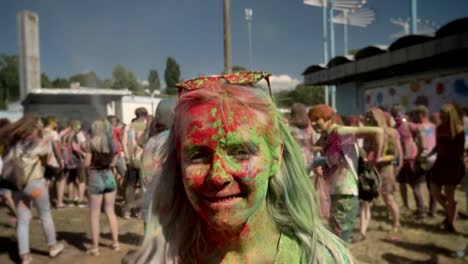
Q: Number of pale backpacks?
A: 1